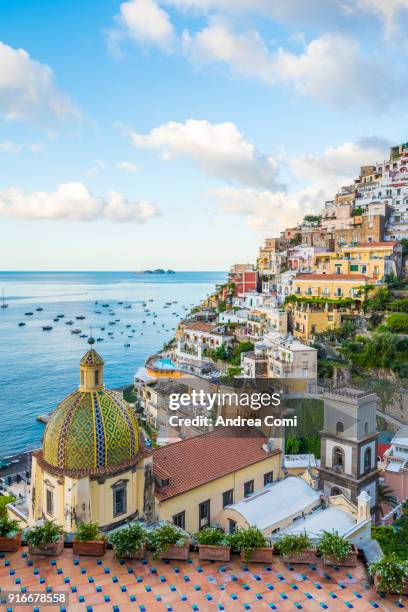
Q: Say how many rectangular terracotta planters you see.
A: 10